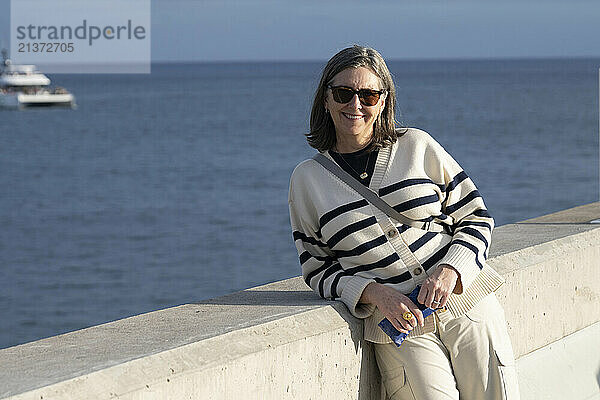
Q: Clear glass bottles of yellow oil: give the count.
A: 0